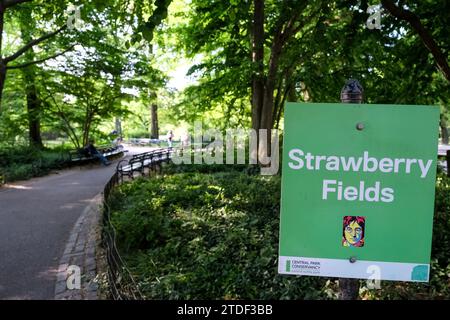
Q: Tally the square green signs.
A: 1